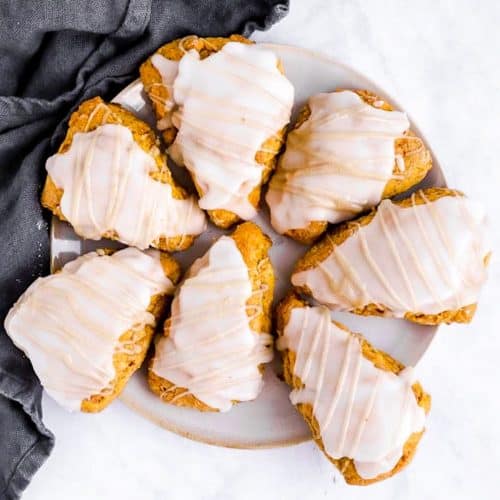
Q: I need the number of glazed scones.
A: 7